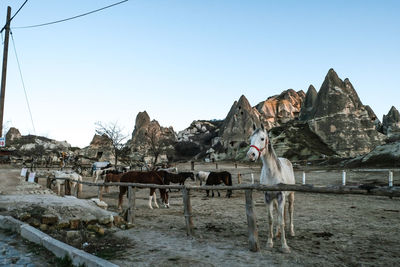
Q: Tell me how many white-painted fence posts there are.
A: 4